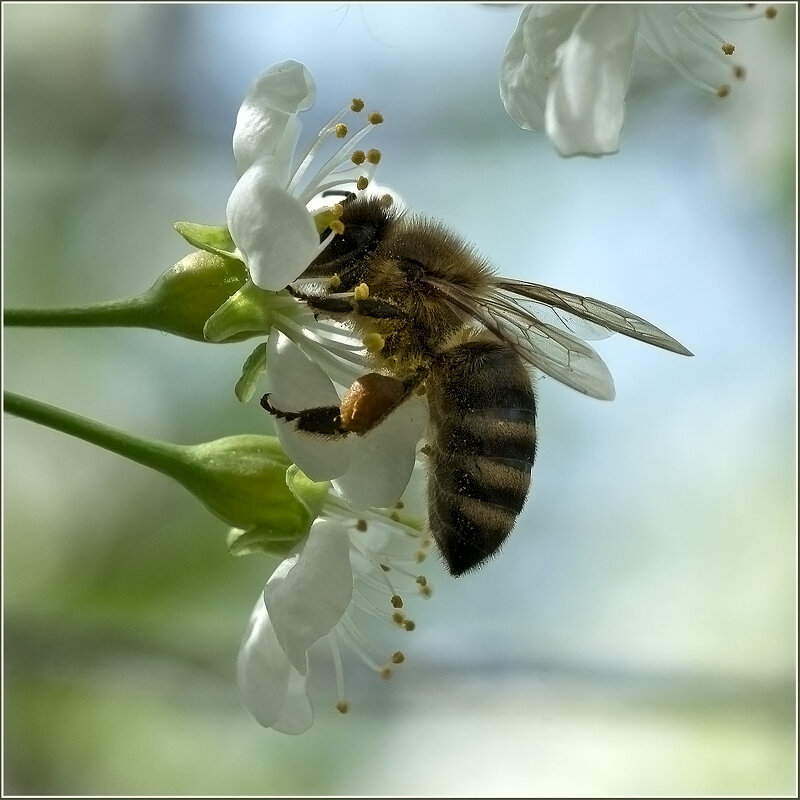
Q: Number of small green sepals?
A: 5